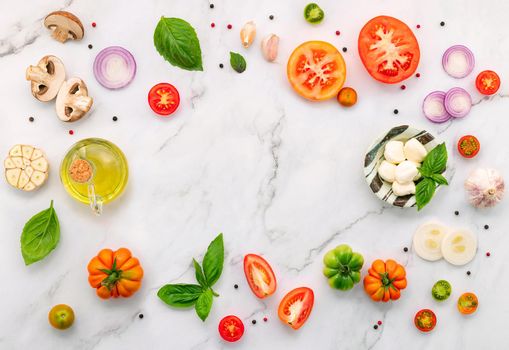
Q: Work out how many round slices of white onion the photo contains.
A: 2